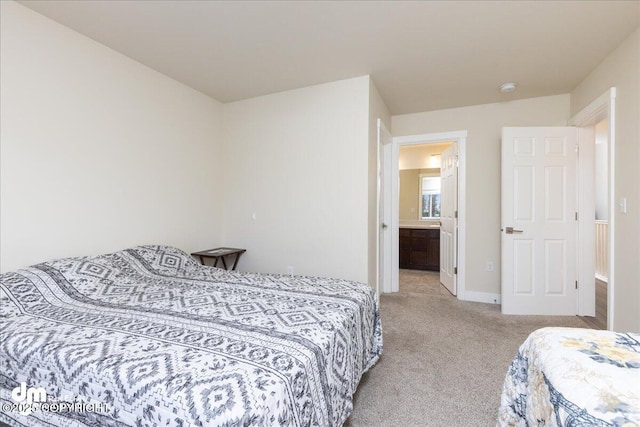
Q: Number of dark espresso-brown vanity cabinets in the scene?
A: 1